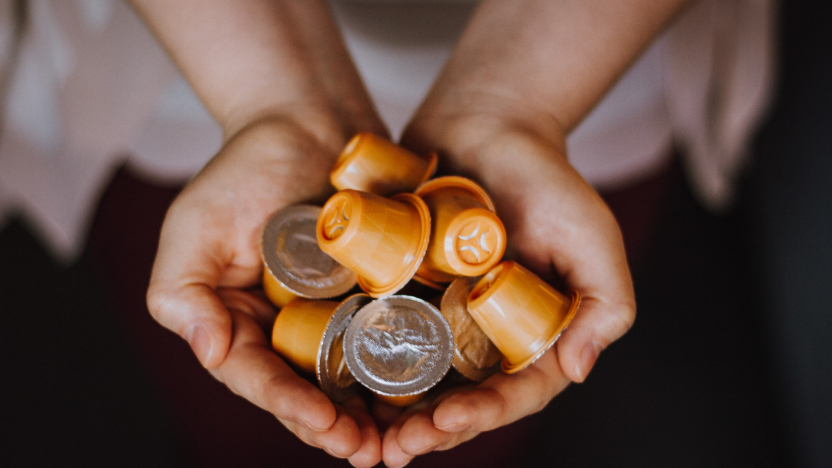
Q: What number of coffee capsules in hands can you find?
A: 8